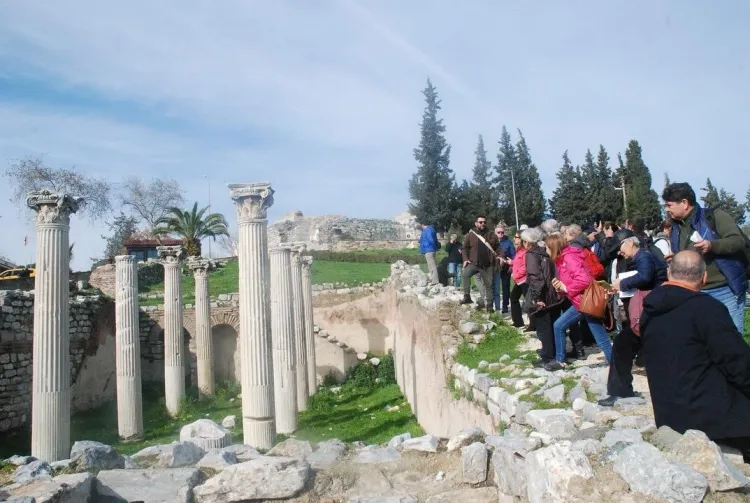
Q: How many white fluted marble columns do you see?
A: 8